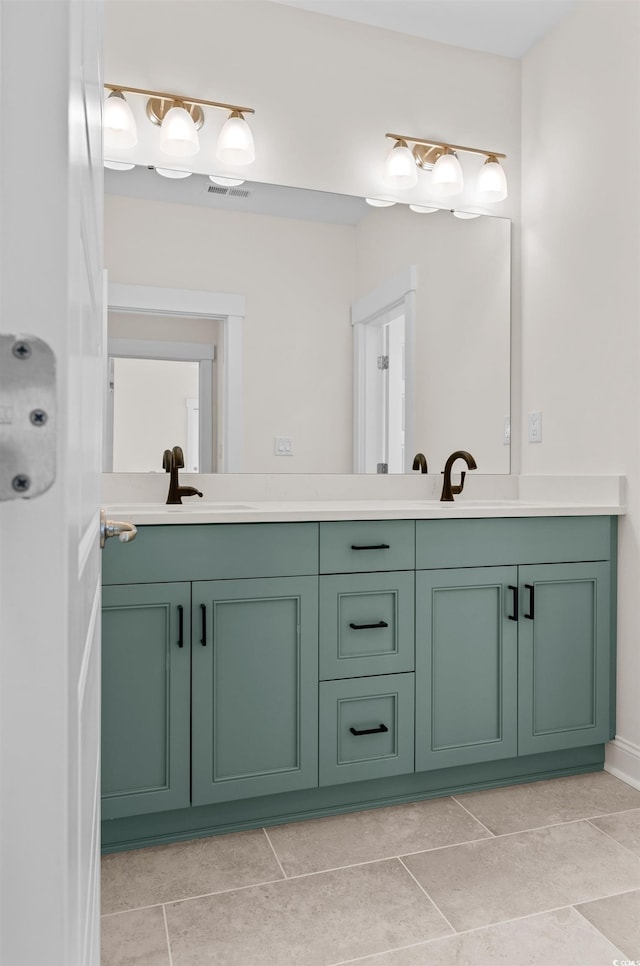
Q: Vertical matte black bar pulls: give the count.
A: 4